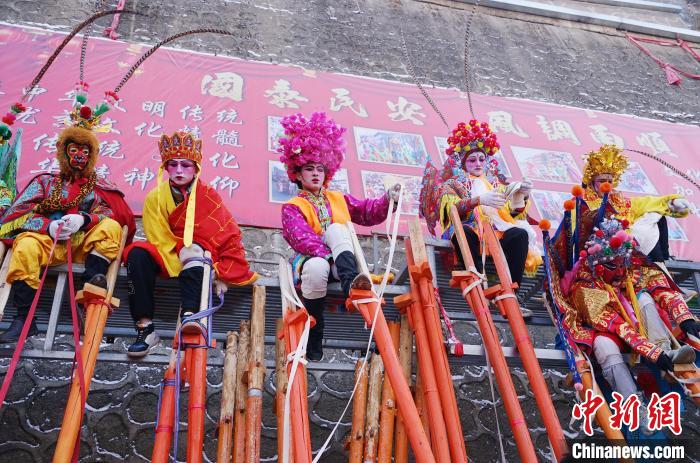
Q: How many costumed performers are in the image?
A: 6